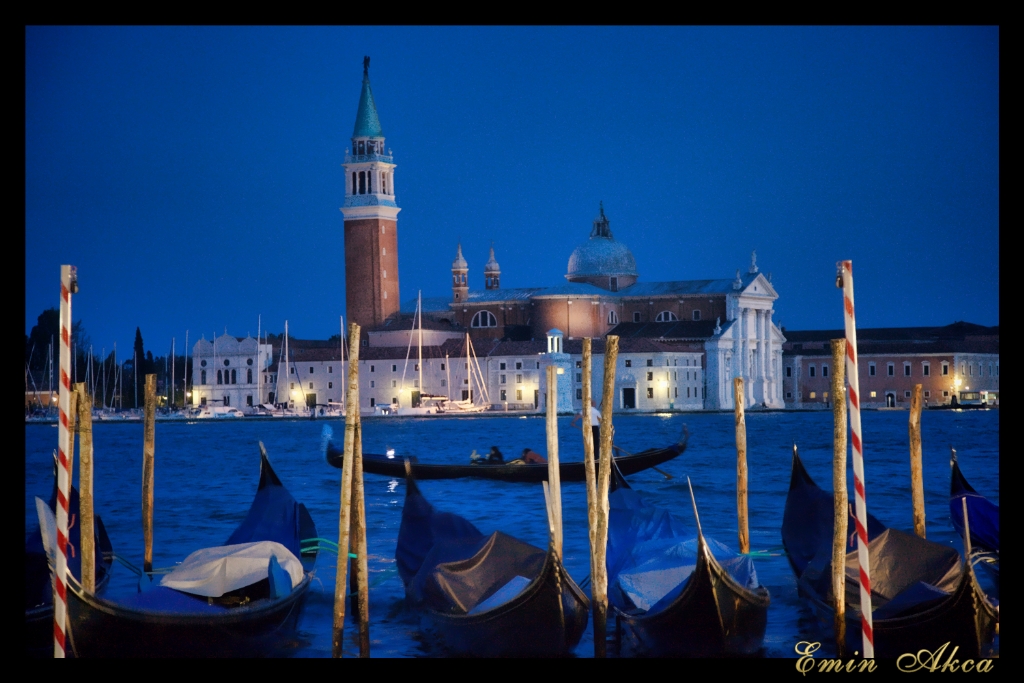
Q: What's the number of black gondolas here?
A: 7